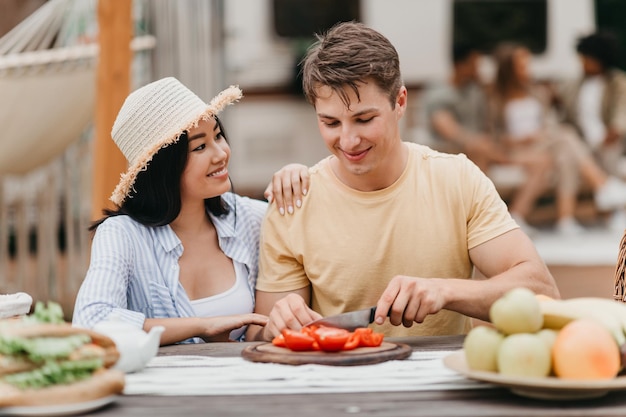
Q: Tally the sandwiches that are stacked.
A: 2